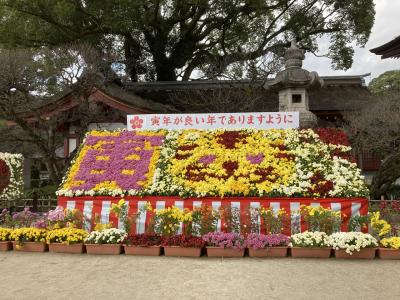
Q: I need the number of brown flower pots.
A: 11